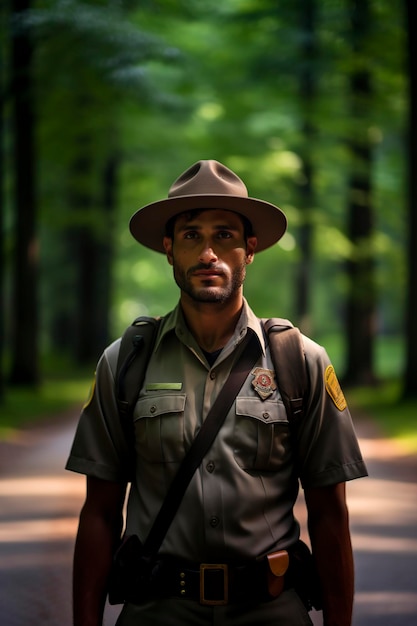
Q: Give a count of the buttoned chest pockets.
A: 2